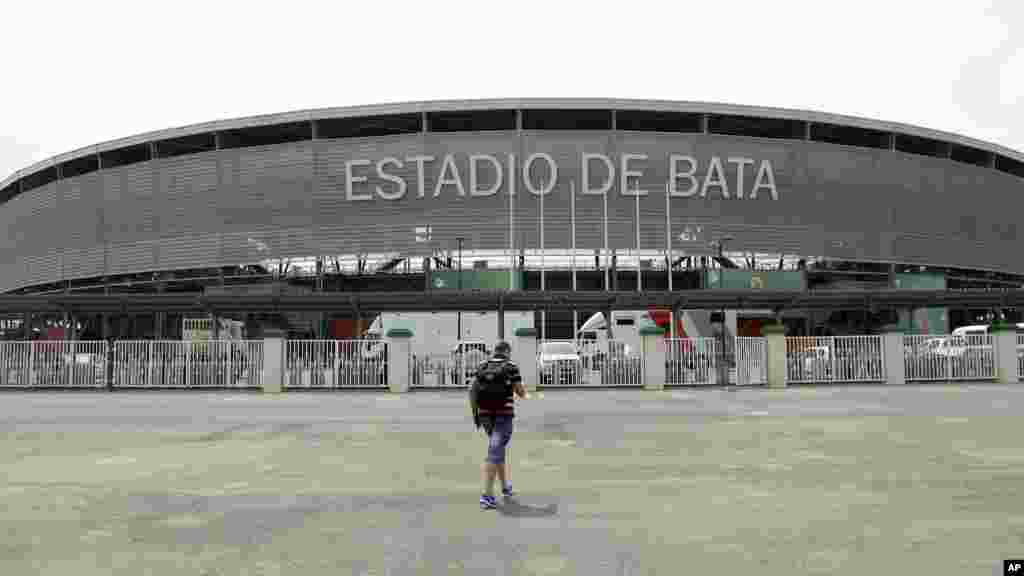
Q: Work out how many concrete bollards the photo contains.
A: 7